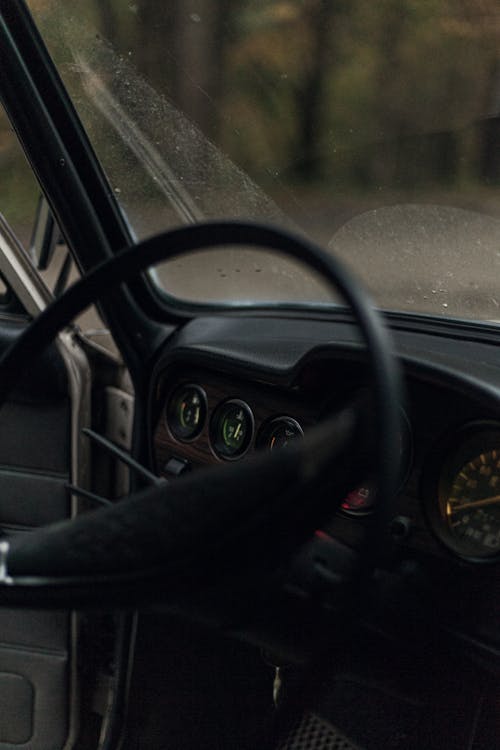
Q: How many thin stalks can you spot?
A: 2